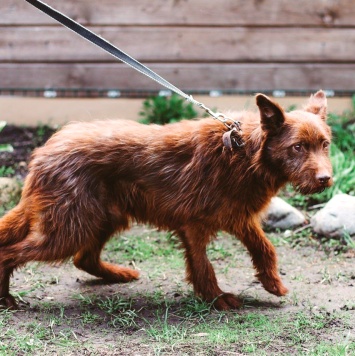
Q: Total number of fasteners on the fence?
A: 6